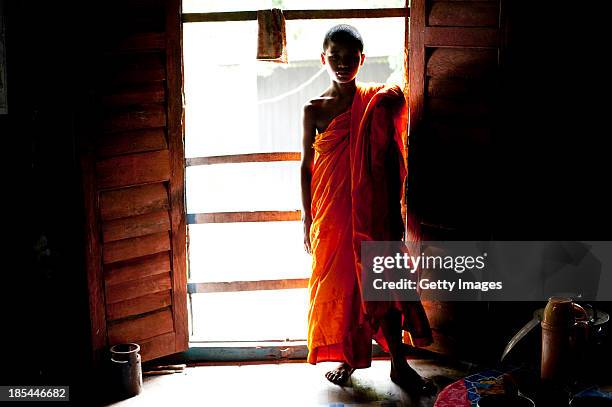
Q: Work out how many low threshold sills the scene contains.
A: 1